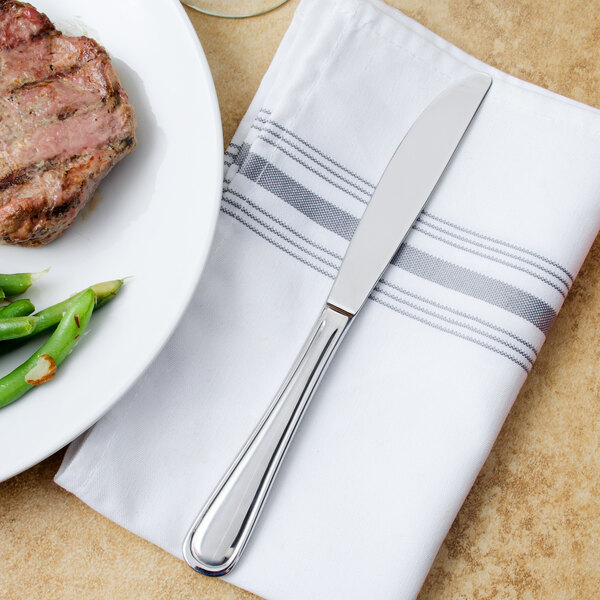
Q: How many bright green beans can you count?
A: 5